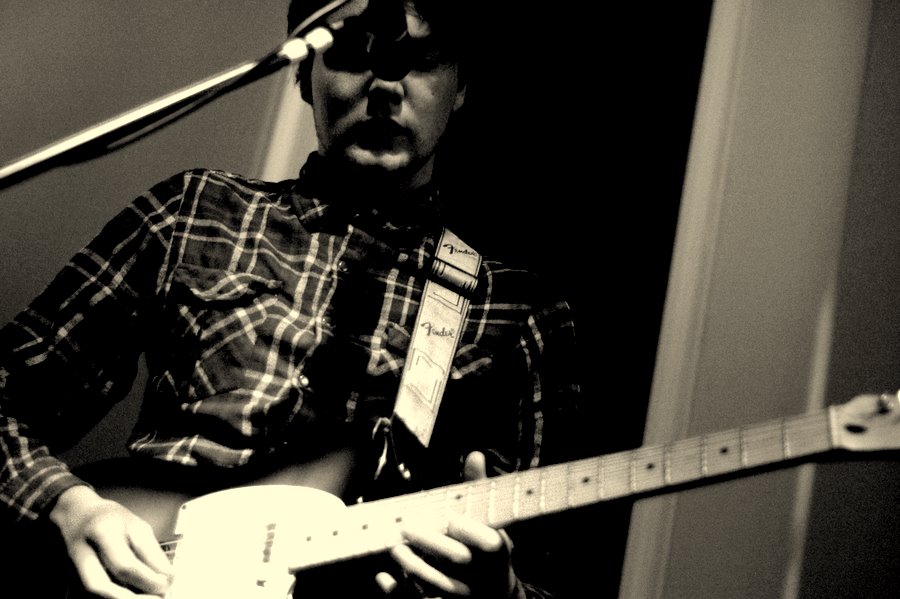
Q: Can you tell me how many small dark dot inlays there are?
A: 9